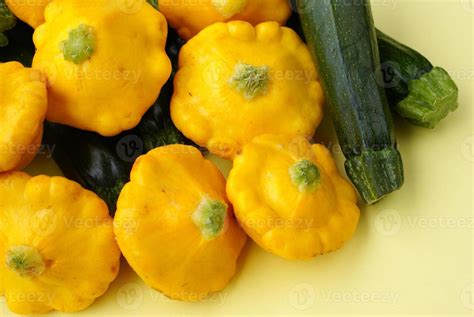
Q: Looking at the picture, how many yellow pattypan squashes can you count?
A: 8